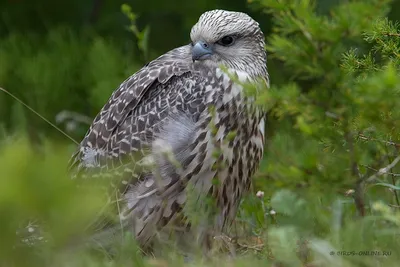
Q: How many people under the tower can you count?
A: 0